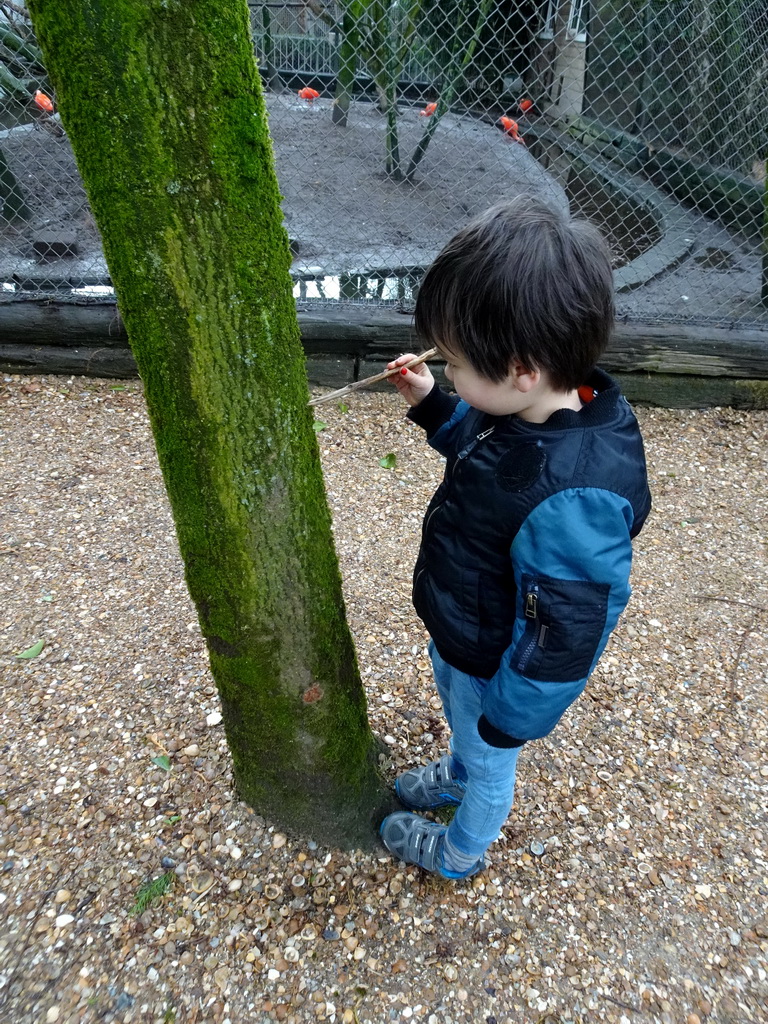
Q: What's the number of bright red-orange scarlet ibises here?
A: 5